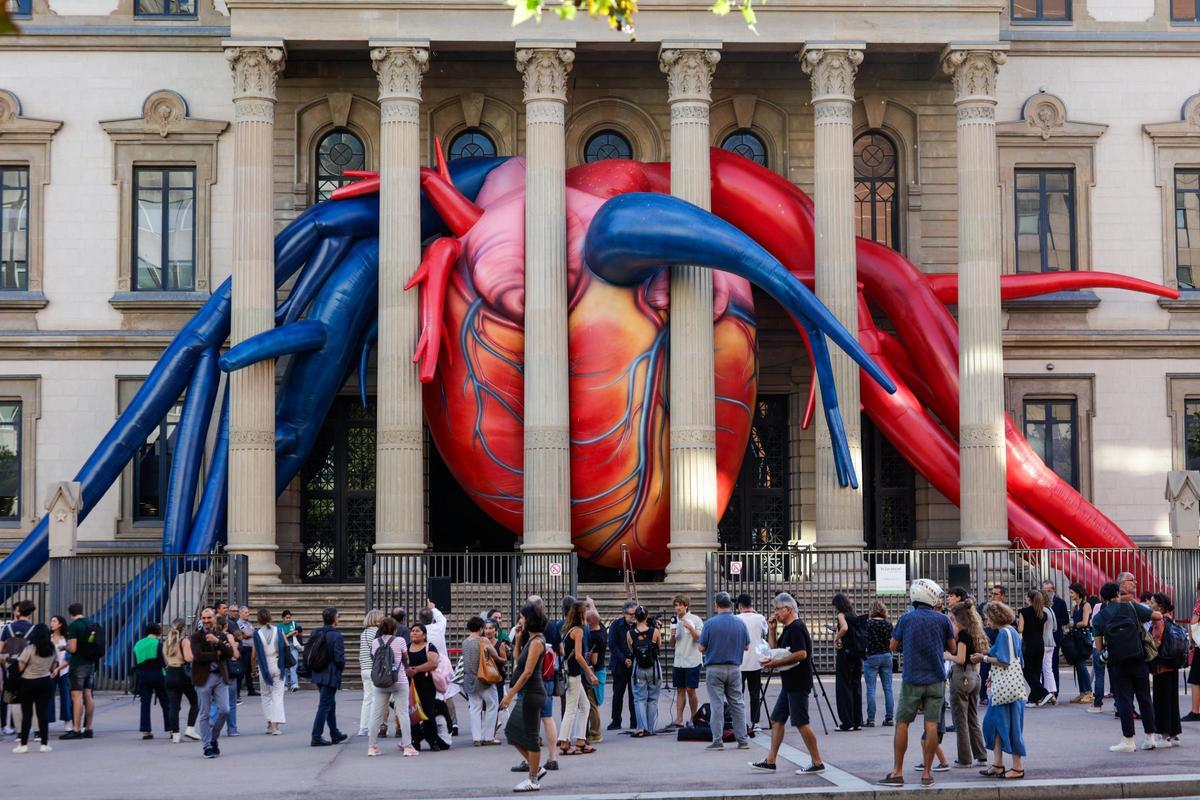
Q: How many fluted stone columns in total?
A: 6